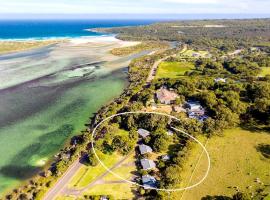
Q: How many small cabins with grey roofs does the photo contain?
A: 4